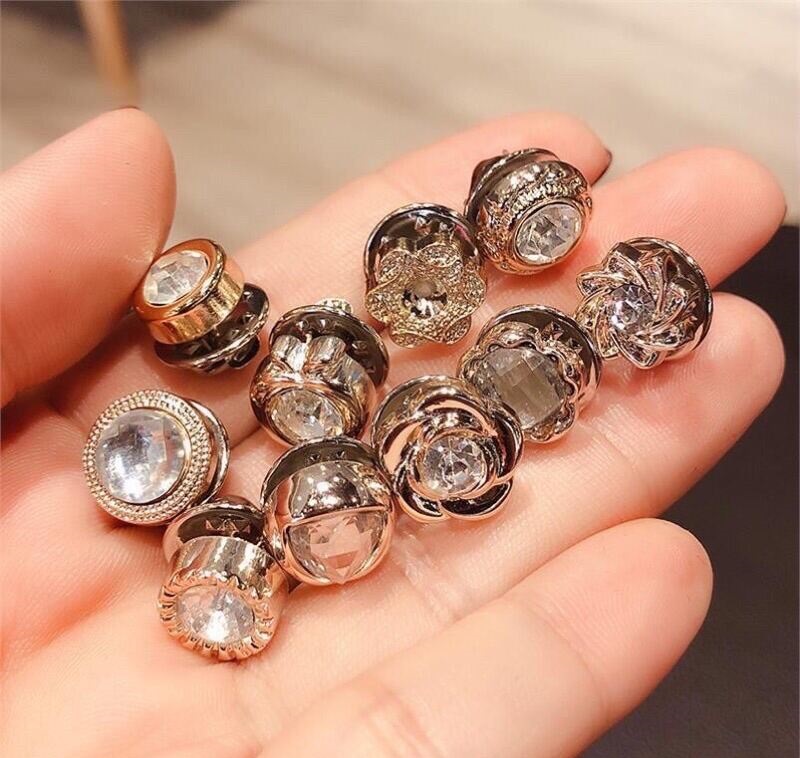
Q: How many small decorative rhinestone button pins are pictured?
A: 10